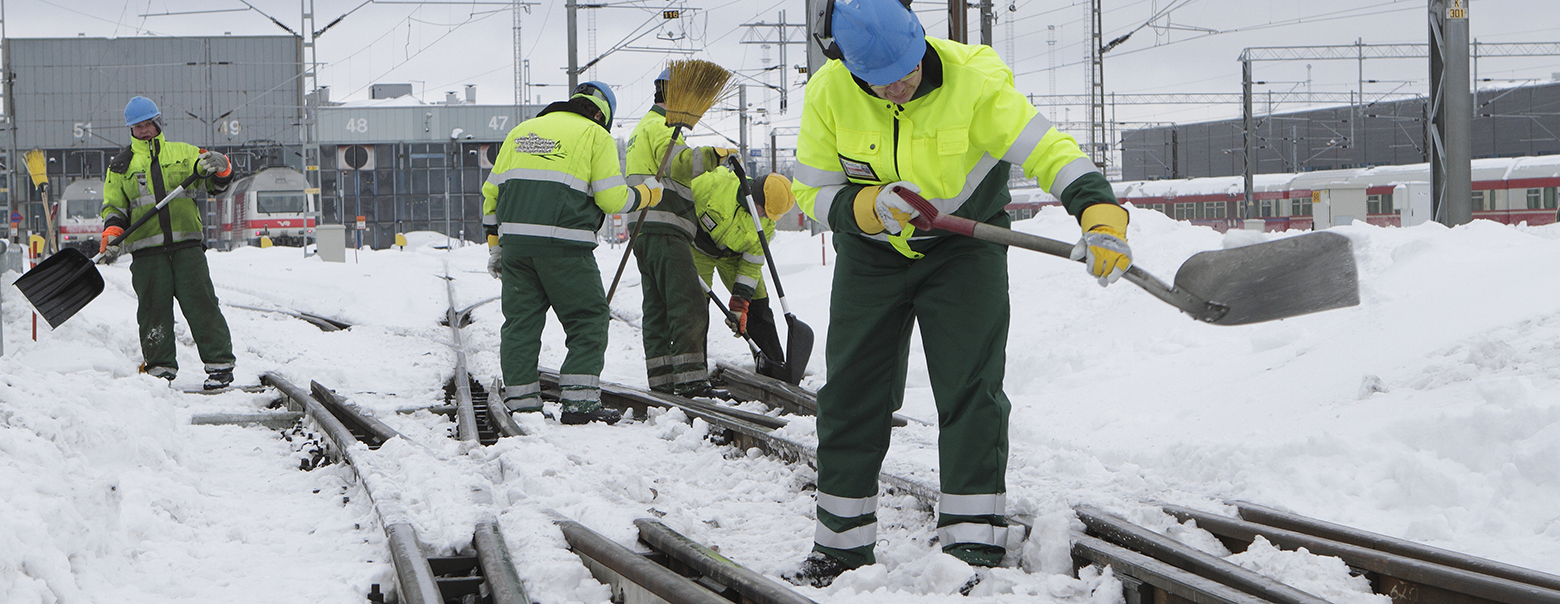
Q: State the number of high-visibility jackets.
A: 5